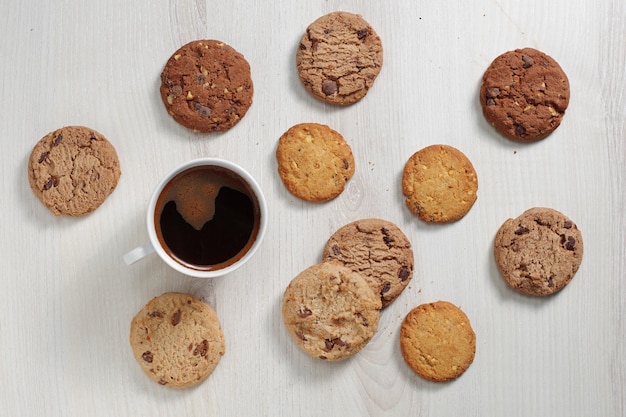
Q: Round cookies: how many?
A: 11